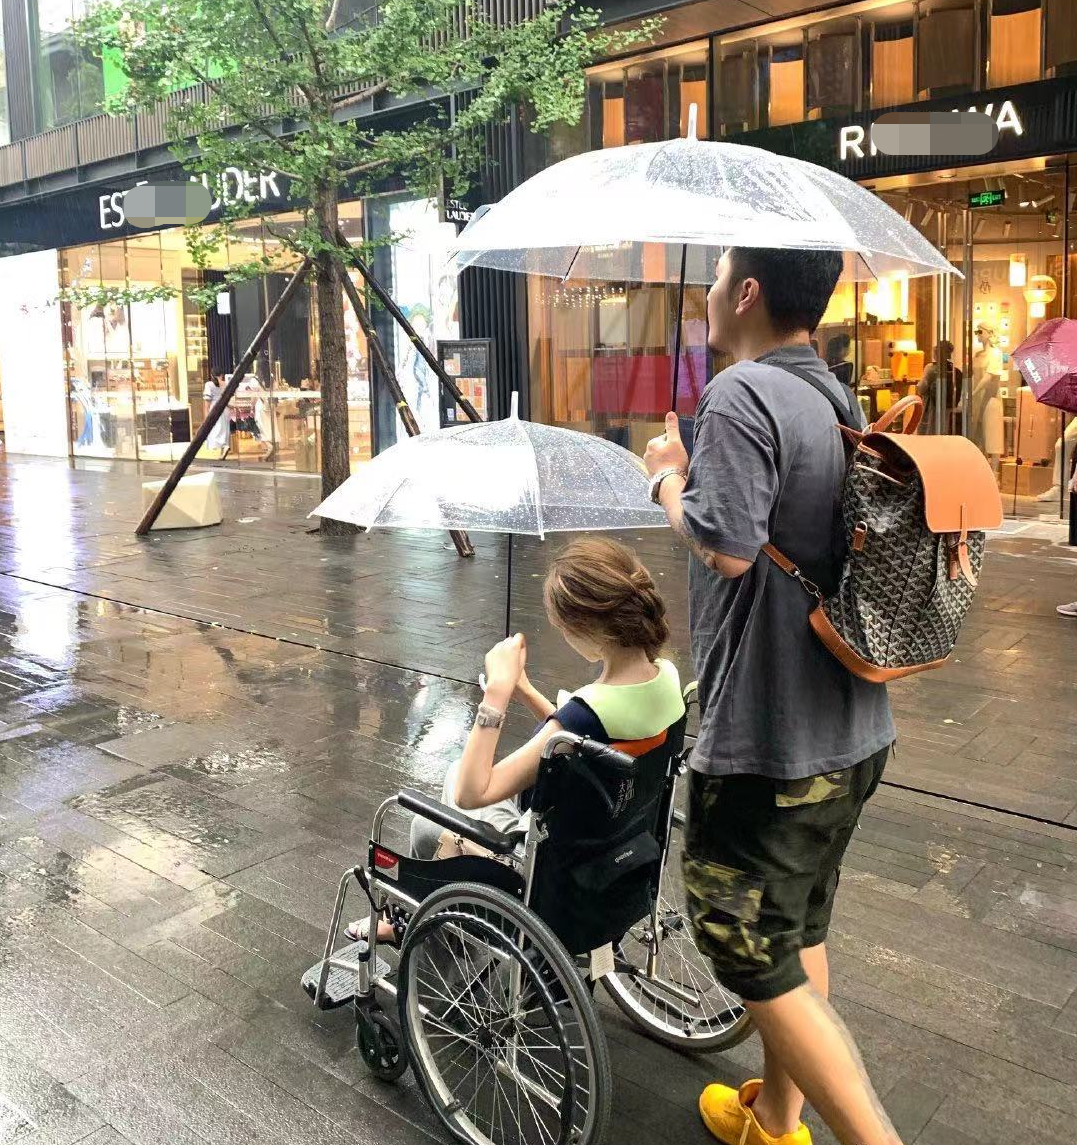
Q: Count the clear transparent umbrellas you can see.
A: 2